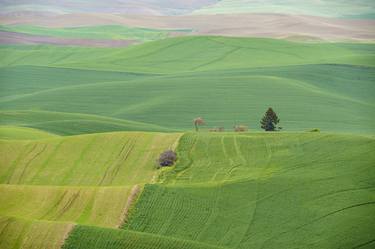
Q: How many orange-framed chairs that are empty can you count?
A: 0